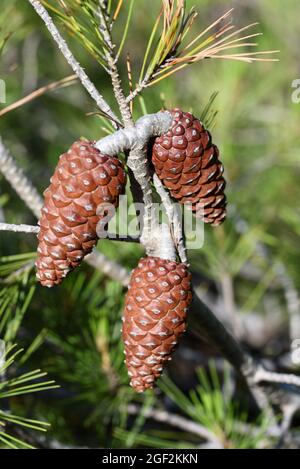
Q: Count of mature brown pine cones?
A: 3